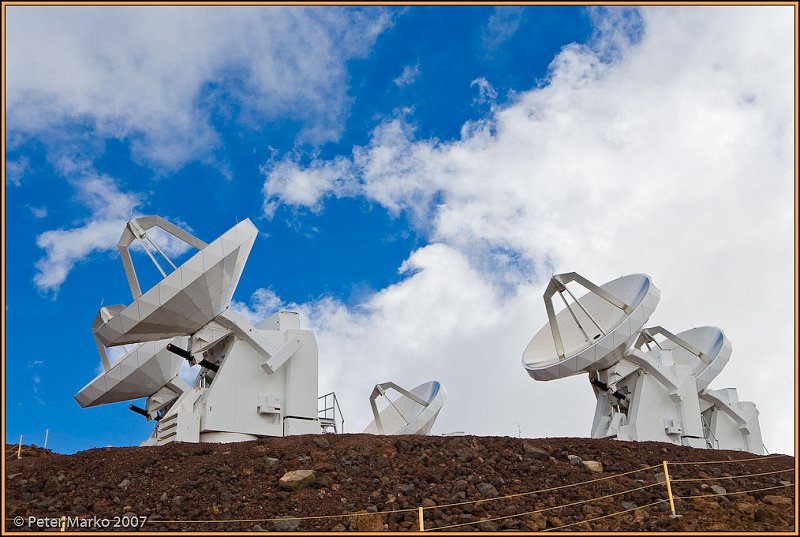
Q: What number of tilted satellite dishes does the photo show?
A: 5